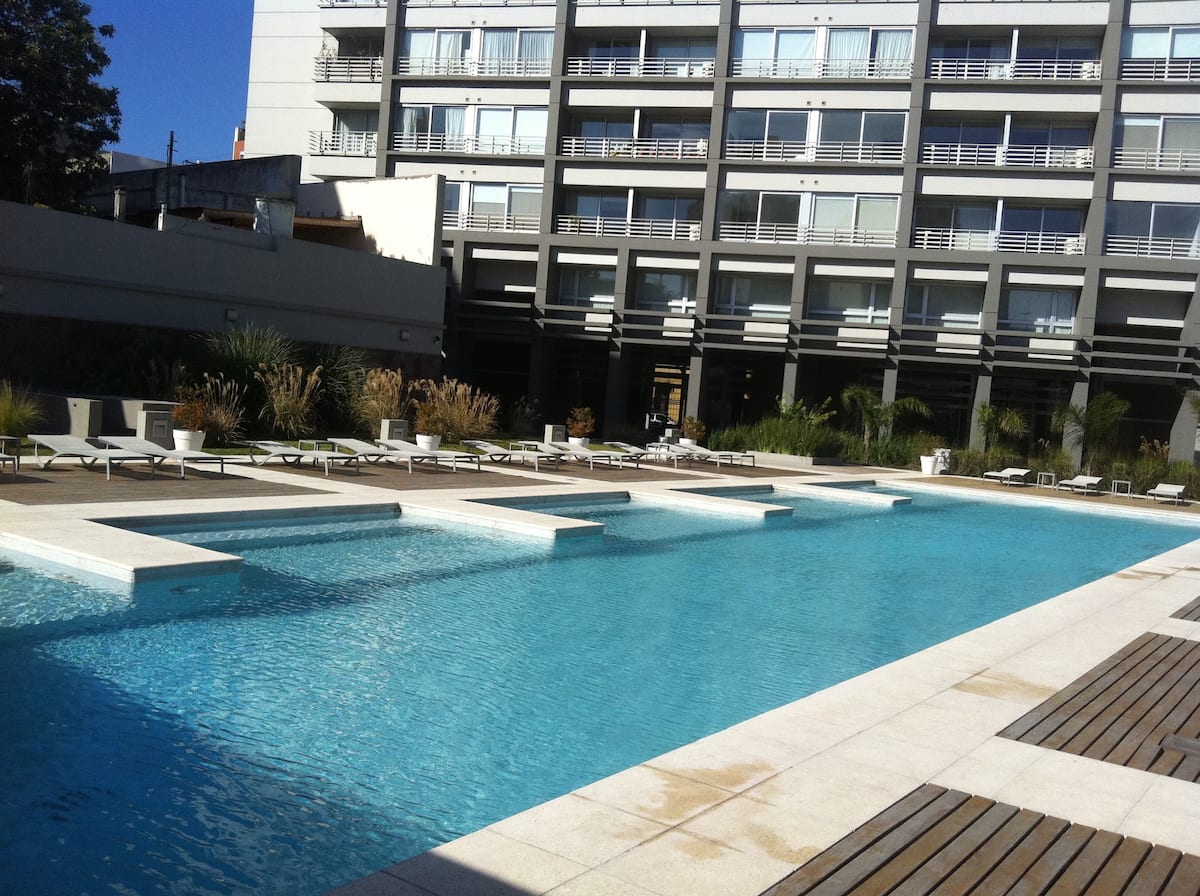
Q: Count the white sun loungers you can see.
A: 15